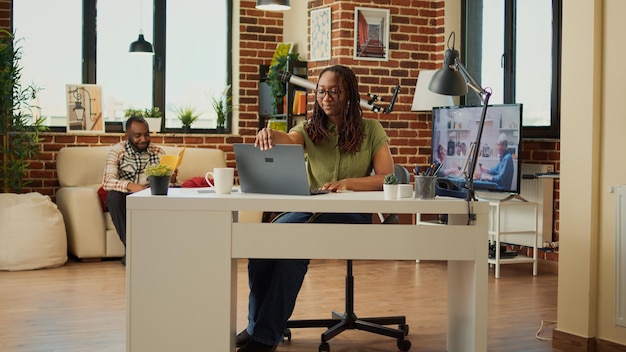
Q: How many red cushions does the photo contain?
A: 2